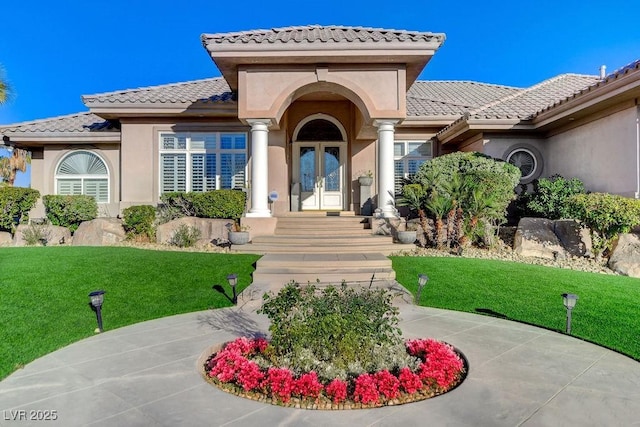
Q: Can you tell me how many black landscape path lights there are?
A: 4